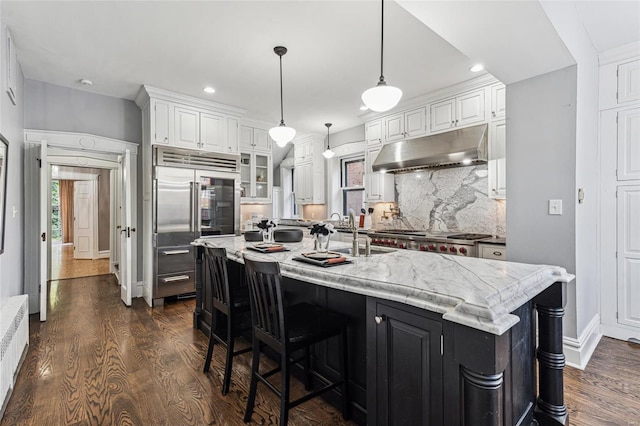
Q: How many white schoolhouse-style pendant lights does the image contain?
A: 3